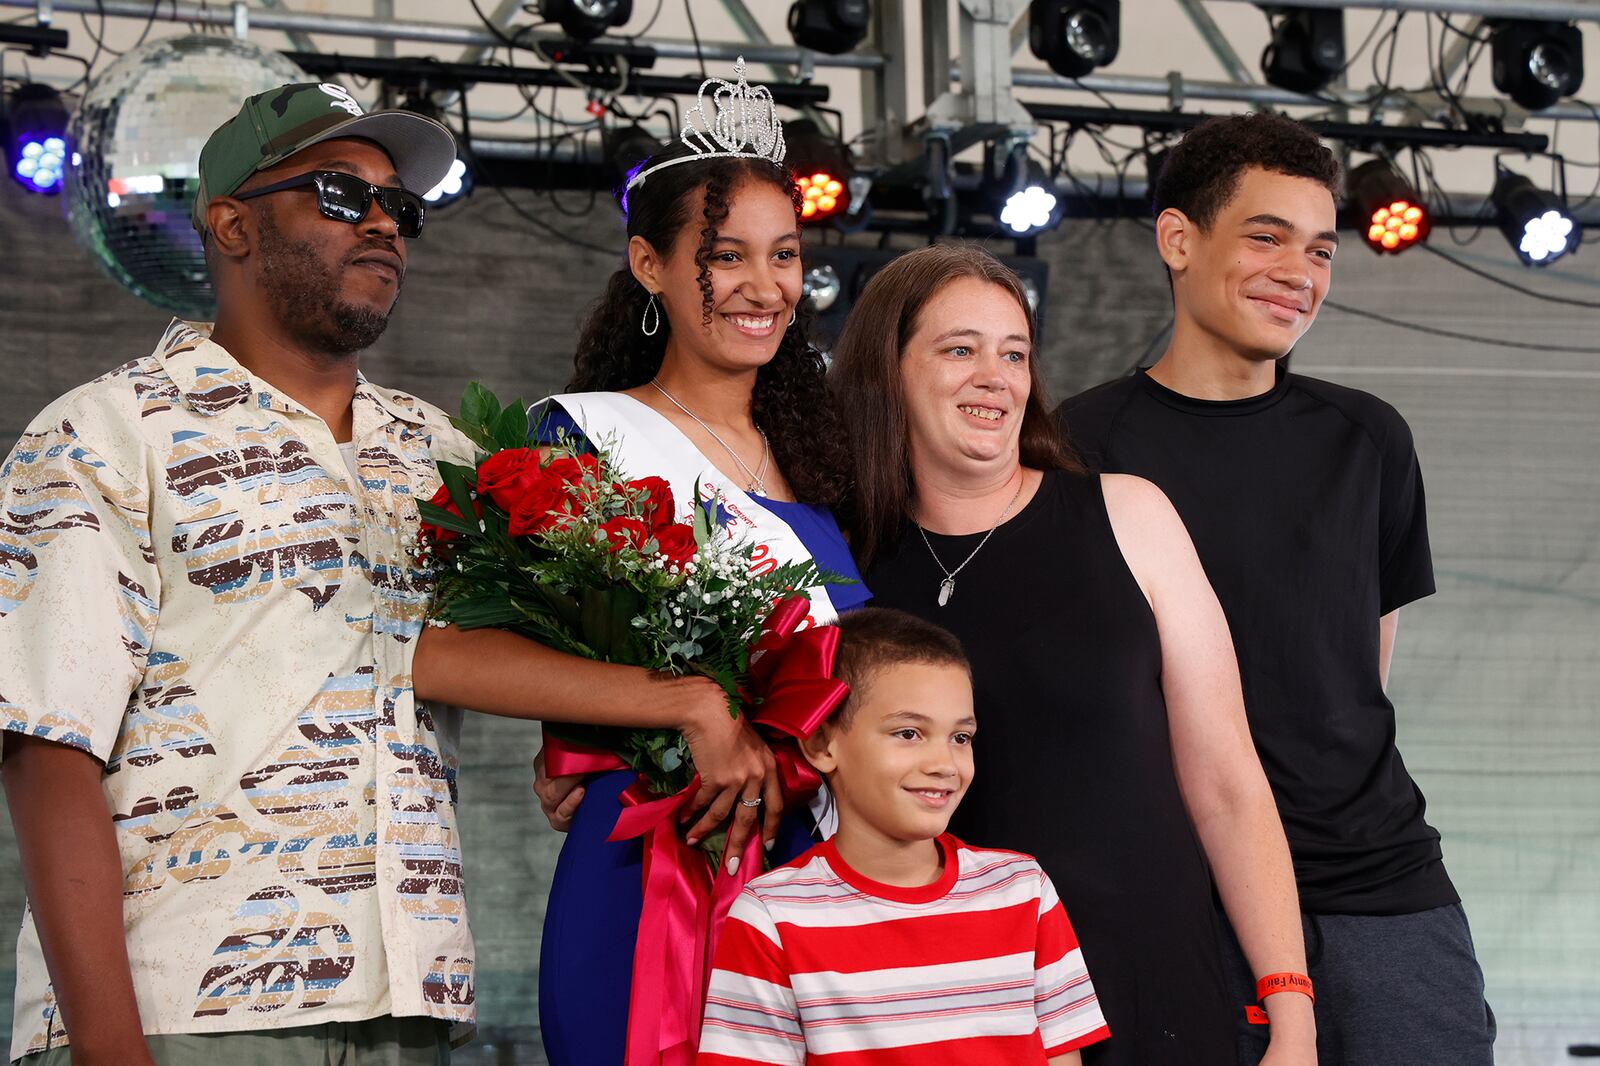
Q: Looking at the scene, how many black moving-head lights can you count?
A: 5